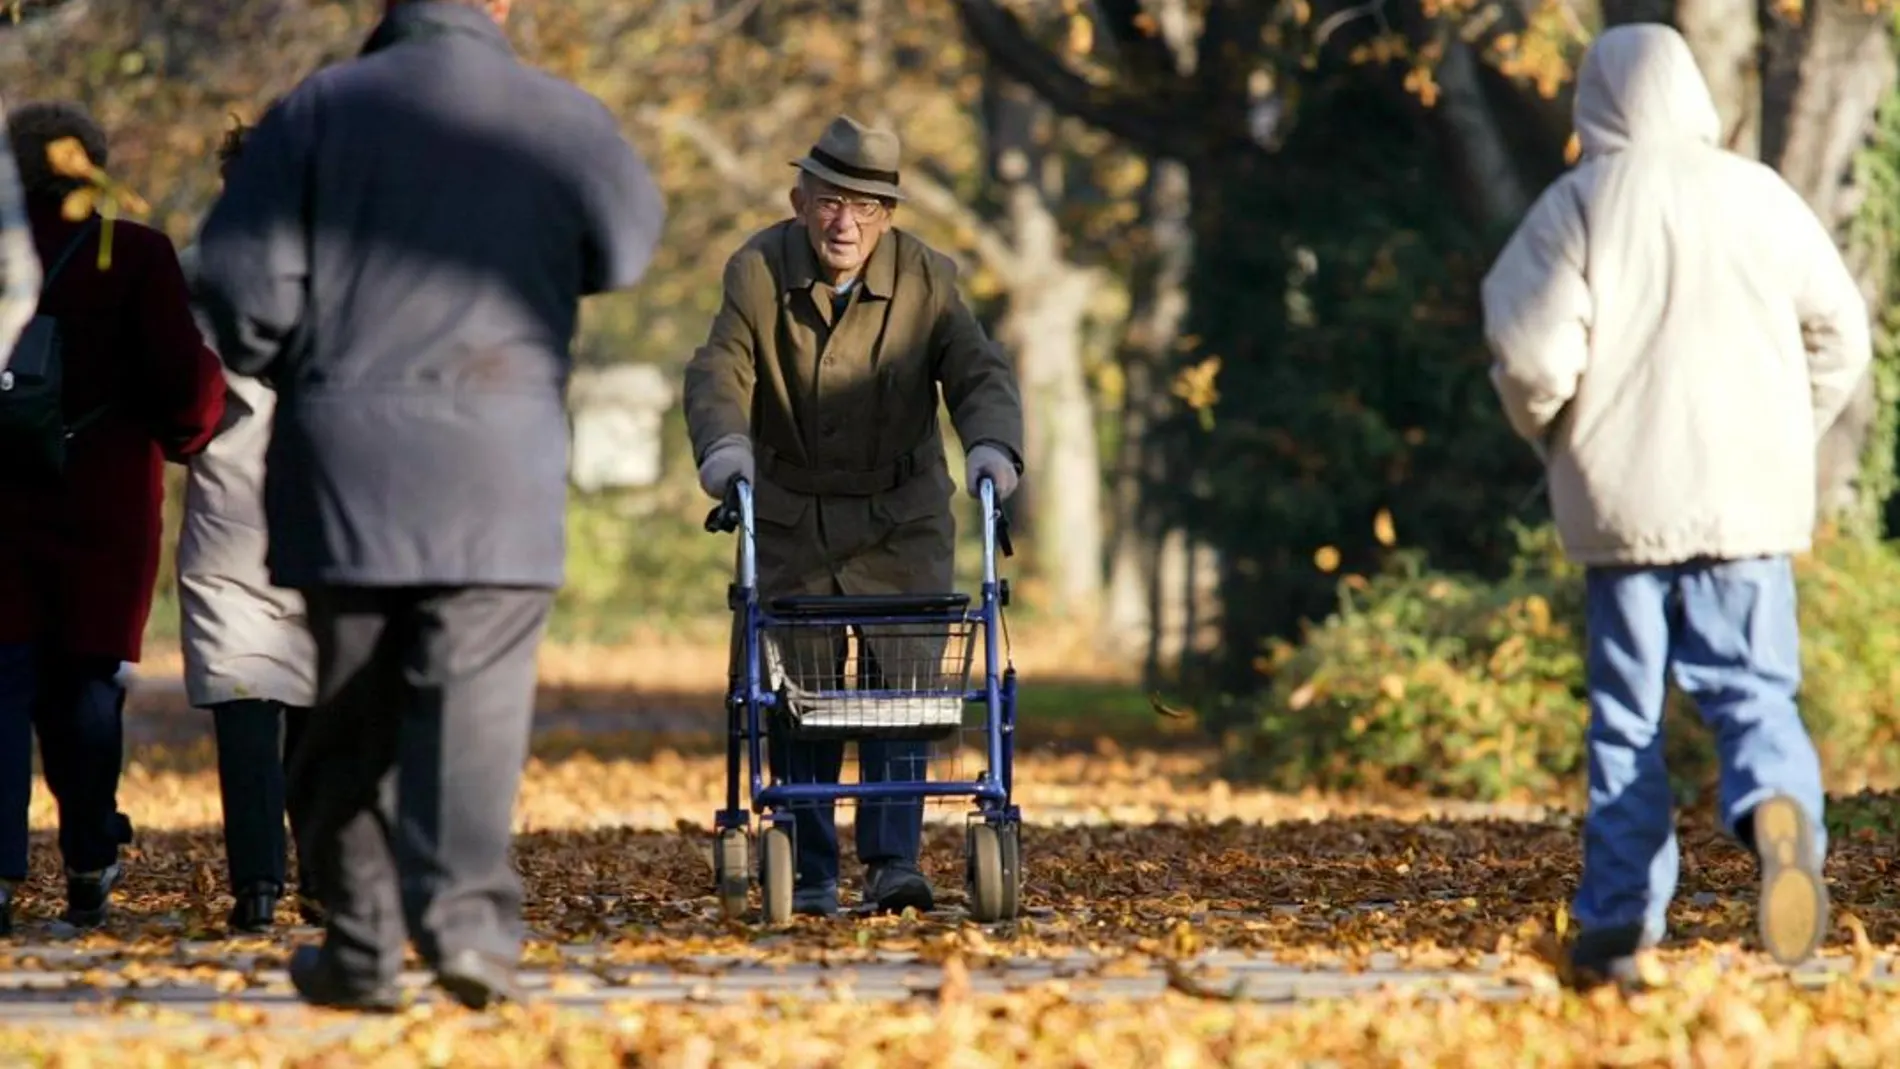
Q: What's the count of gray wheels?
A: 4